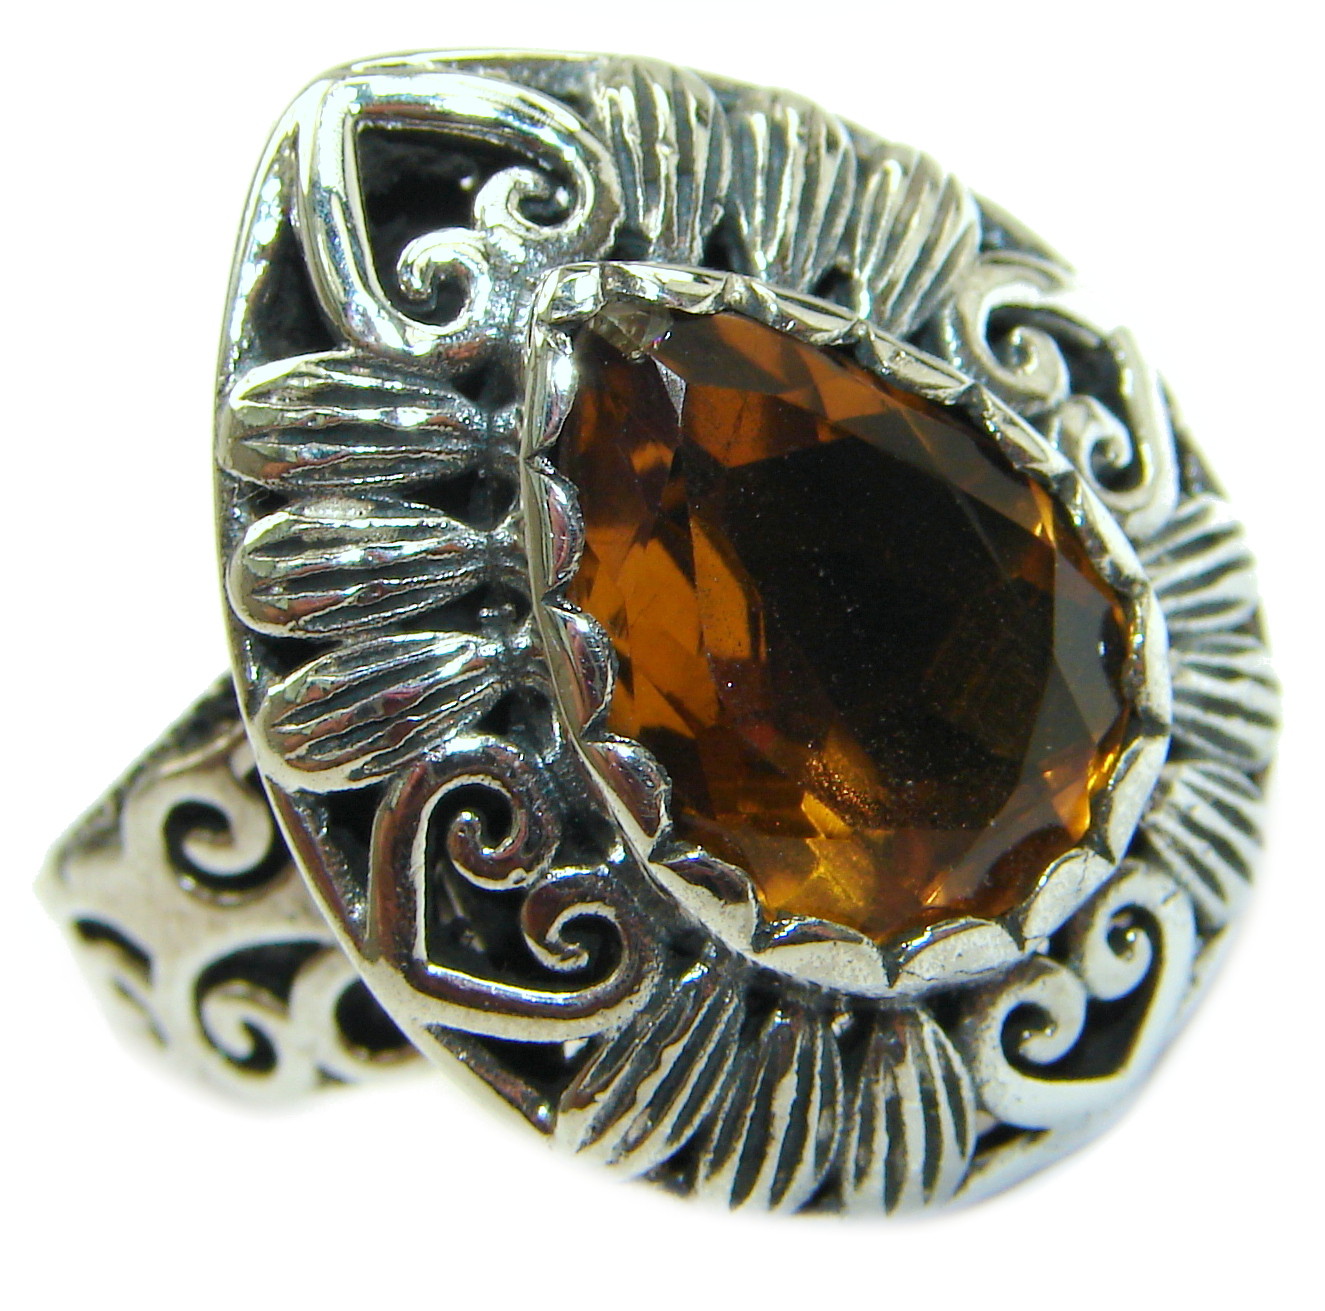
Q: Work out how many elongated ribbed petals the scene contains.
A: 12